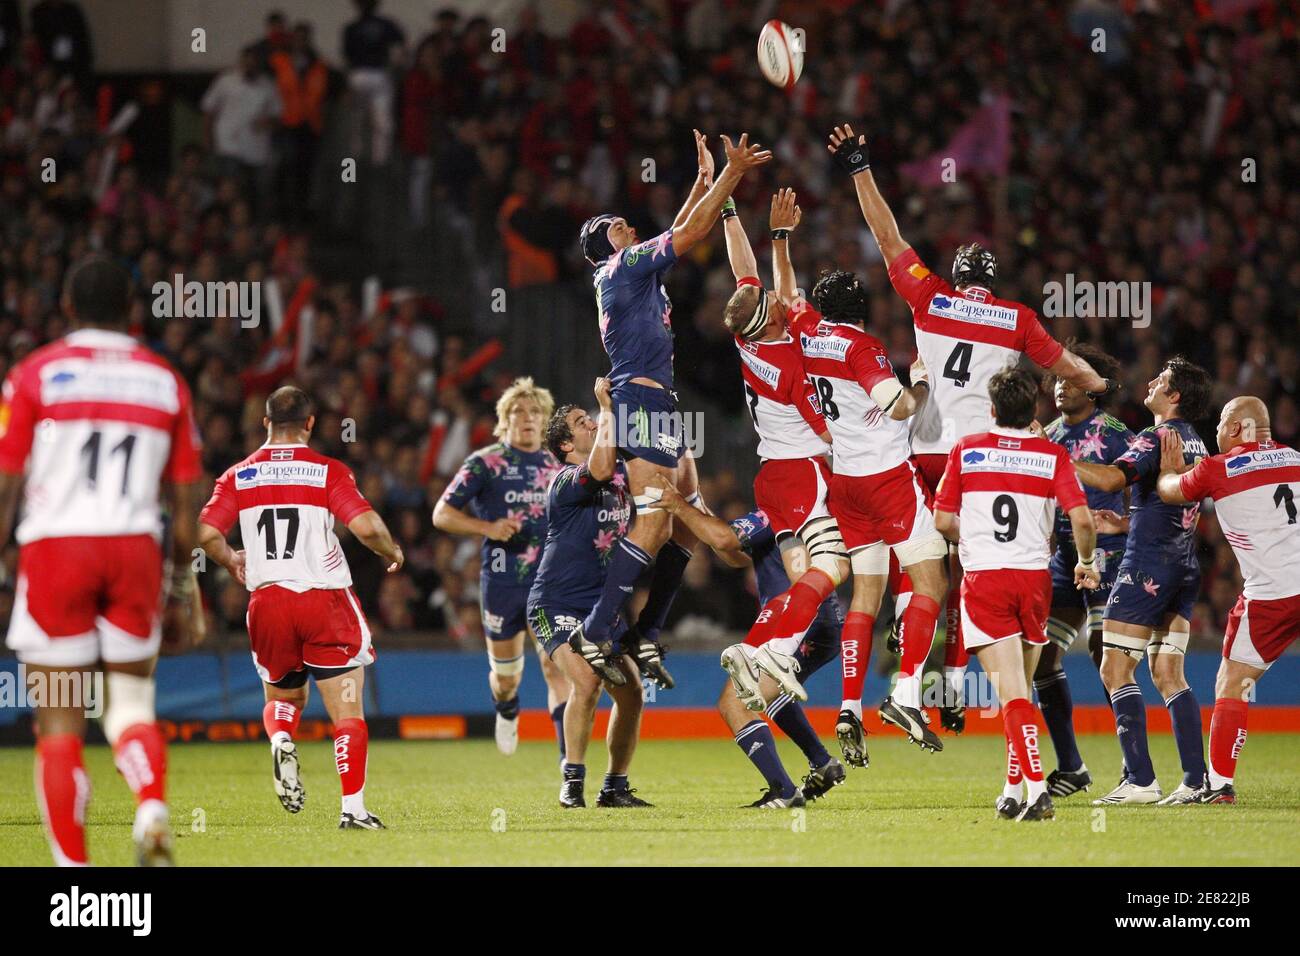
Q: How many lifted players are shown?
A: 1